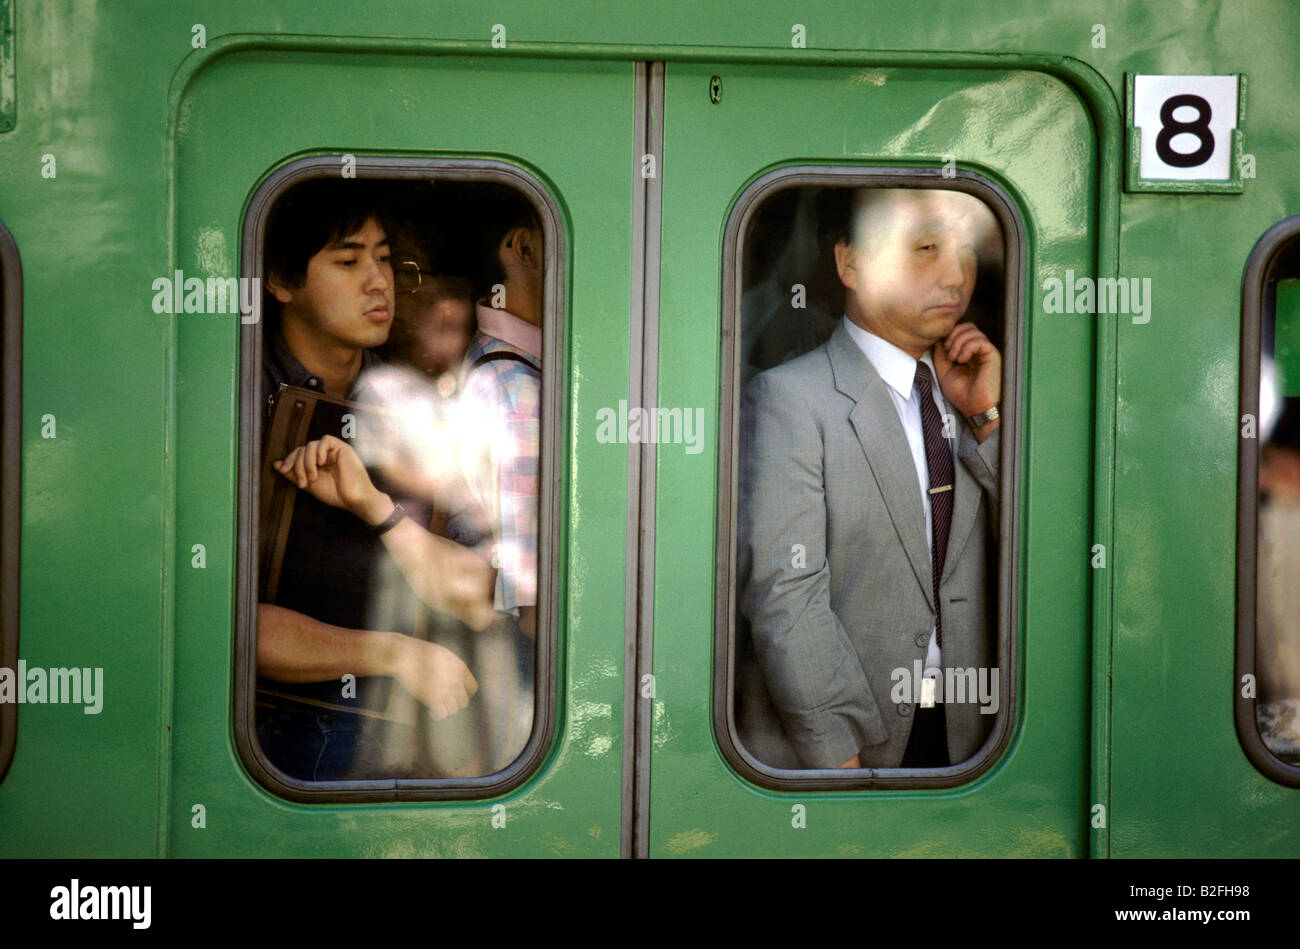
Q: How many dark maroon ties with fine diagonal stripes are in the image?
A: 1